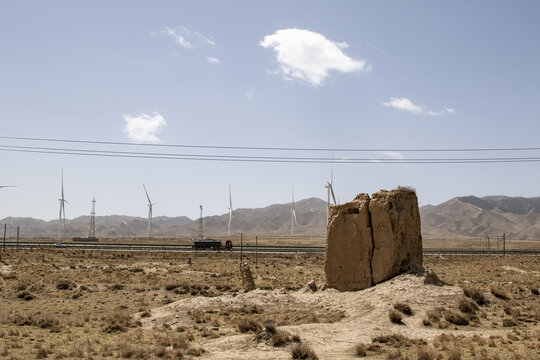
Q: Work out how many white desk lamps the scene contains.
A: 0